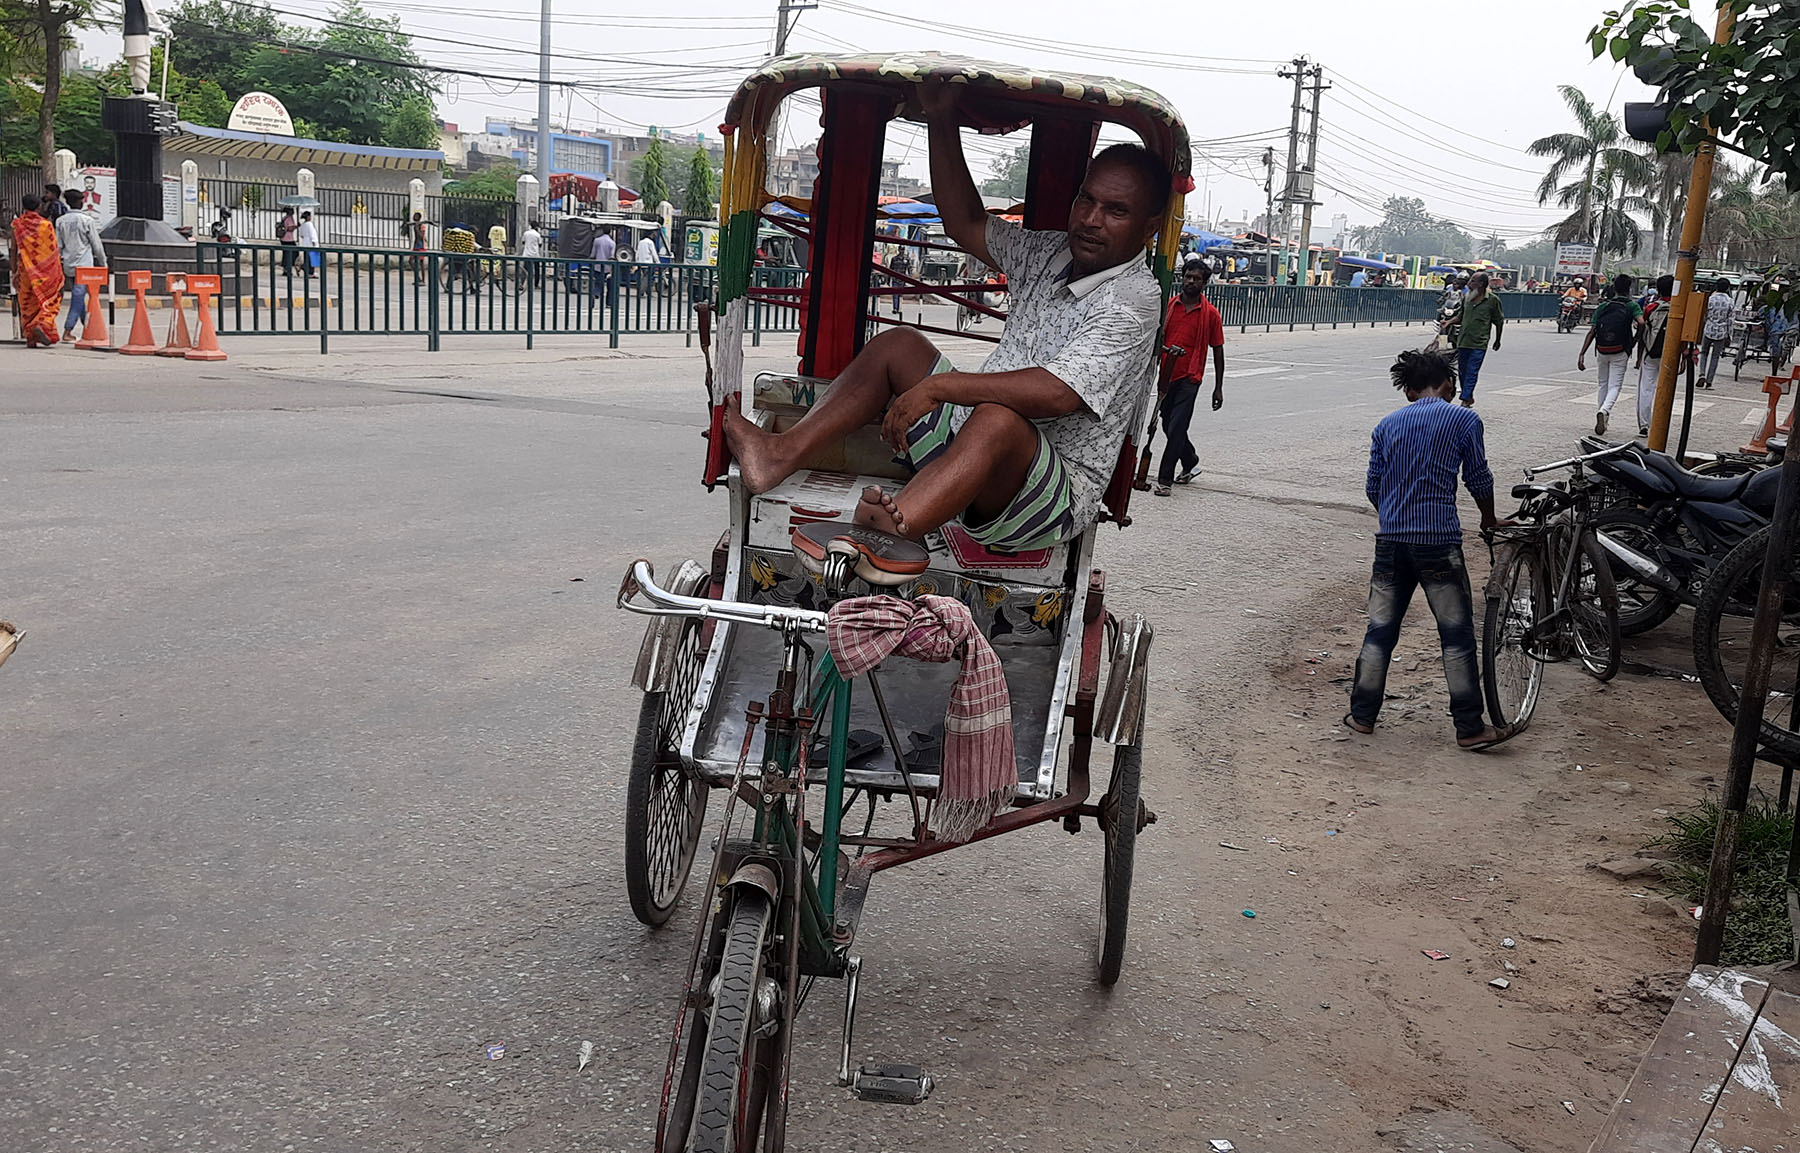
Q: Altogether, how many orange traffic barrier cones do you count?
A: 6